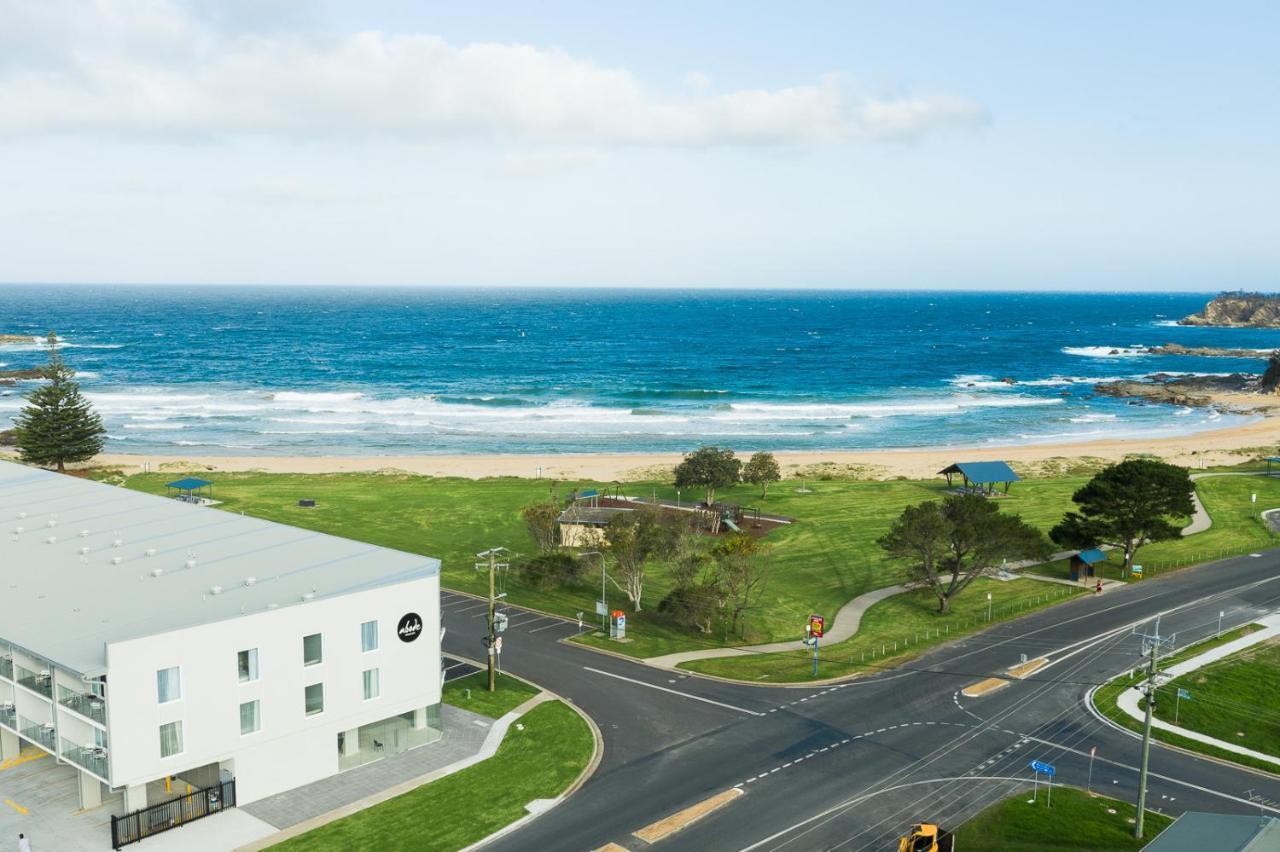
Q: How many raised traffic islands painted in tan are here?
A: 4